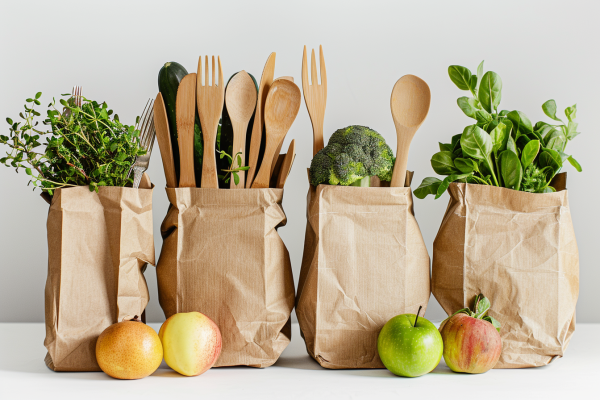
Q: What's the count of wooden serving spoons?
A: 3